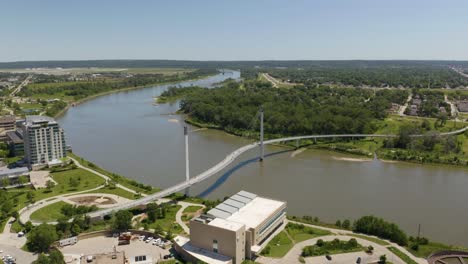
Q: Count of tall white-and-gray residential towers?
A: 1